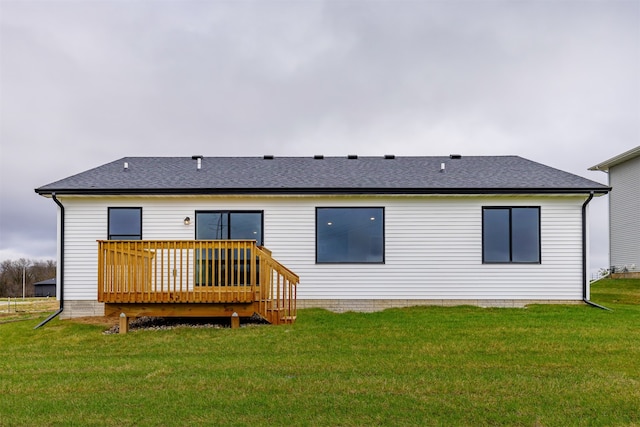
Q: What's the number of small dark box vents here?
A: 6